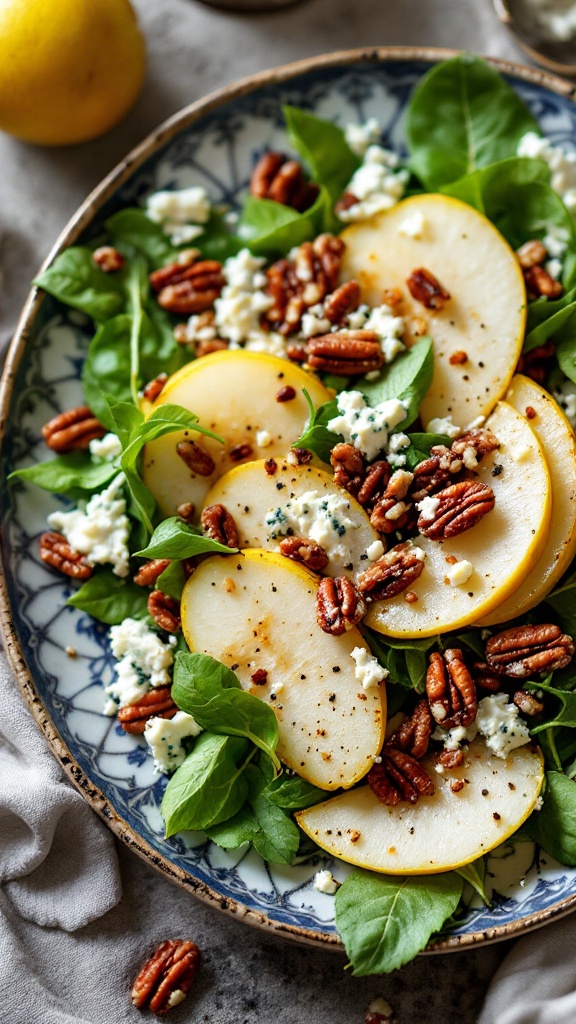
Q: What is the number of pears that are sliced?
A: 7